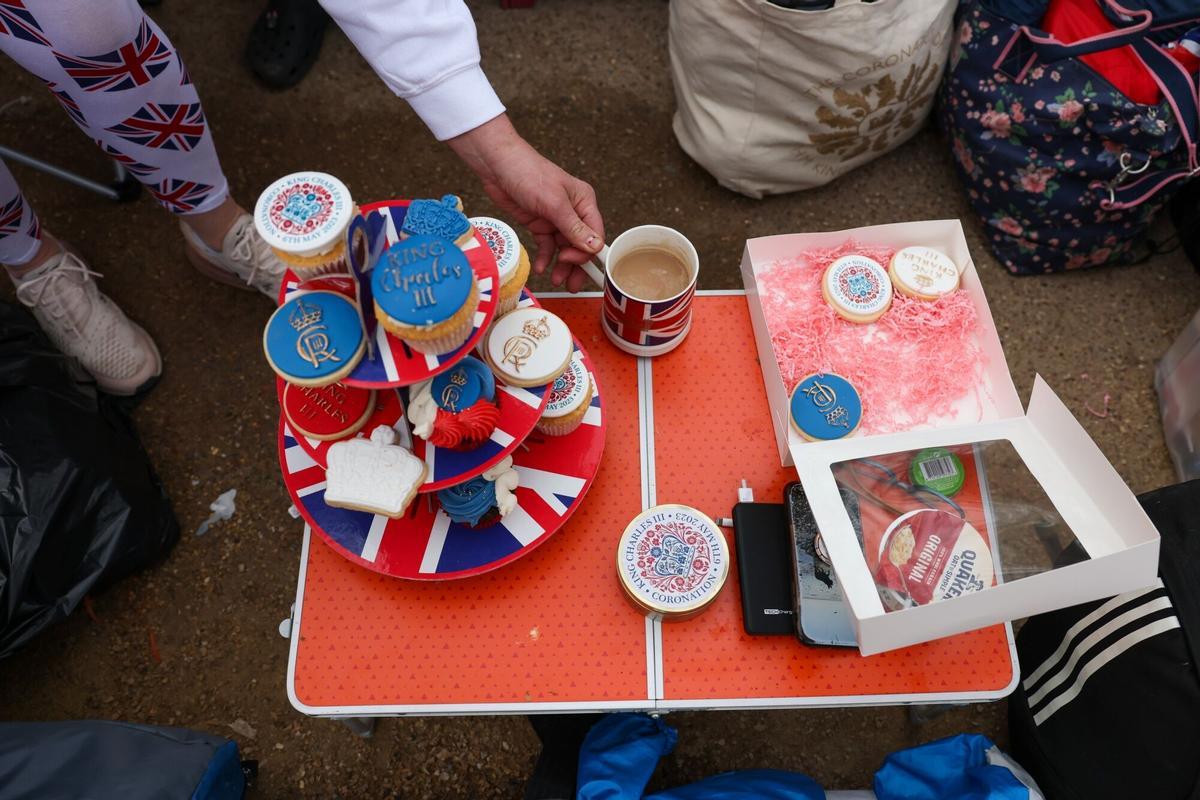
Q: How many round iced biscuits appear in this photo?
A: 6